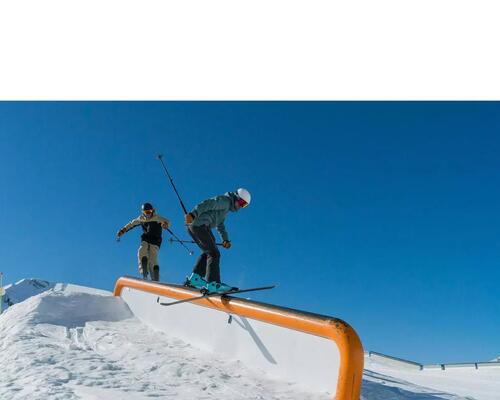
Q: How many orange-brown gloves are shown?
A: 4